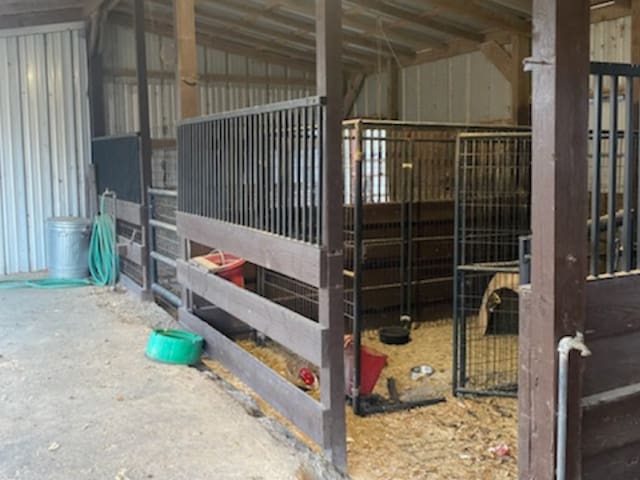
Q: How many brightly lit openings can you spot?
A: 1